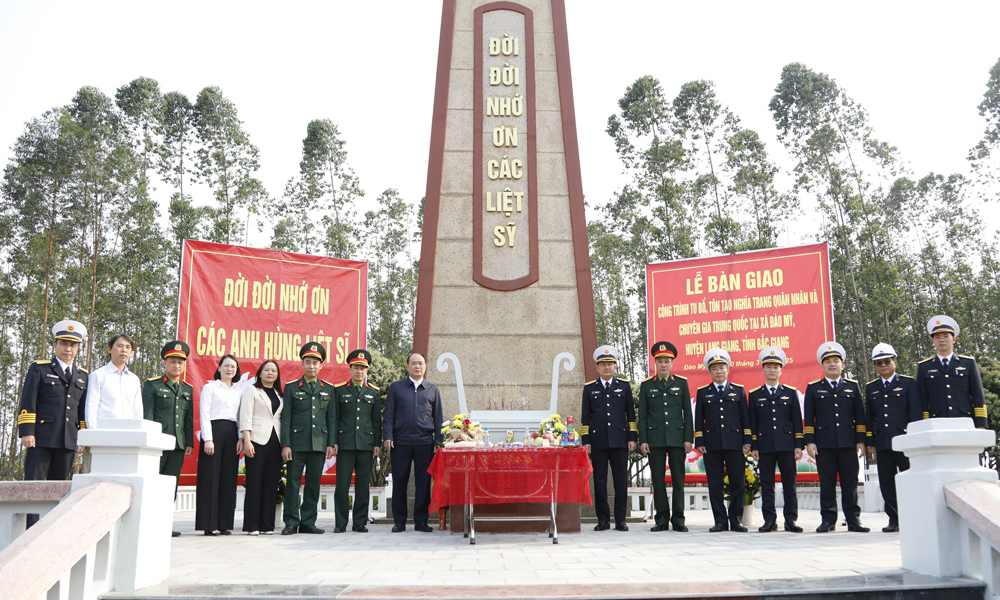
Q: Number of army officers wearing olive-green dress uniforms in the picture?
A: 4